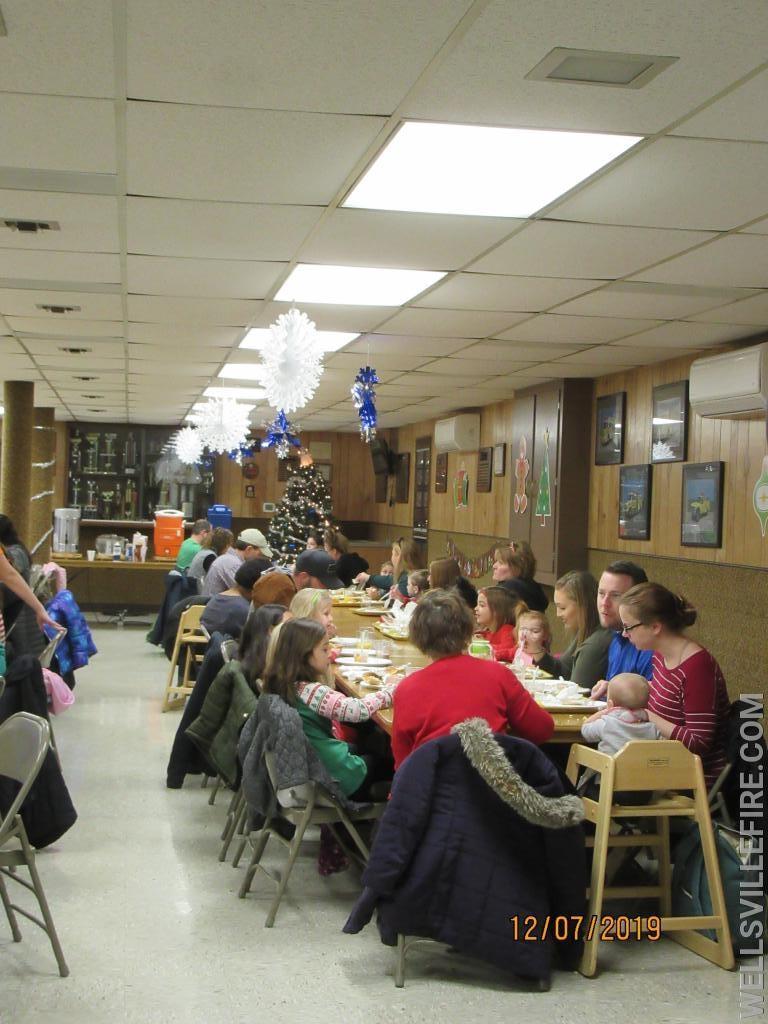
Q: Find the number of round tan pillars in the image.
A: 2